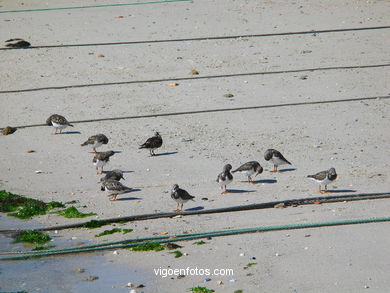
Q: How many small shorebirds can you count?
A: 11